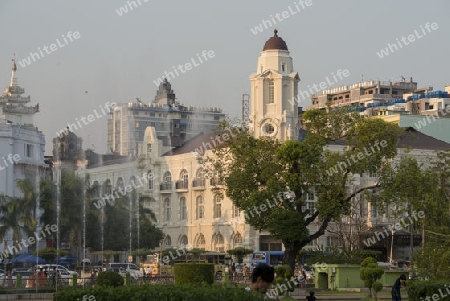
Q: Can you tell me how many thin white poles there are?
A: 6